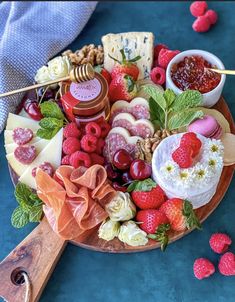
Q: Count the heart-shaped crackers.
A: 3